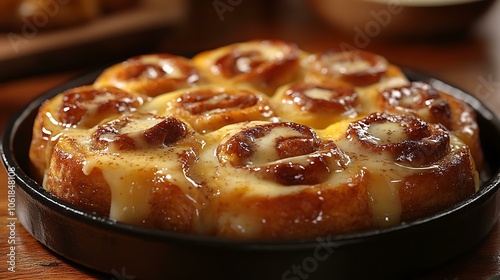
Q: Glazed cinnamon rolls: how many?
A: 10